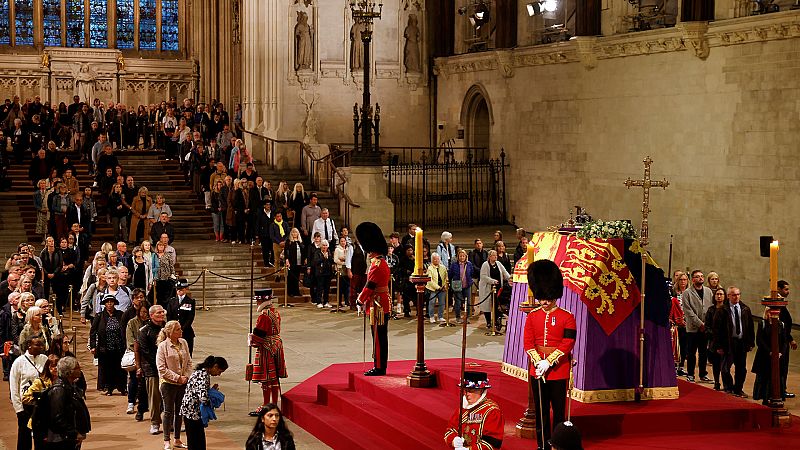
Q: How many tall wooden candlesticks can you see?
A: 3